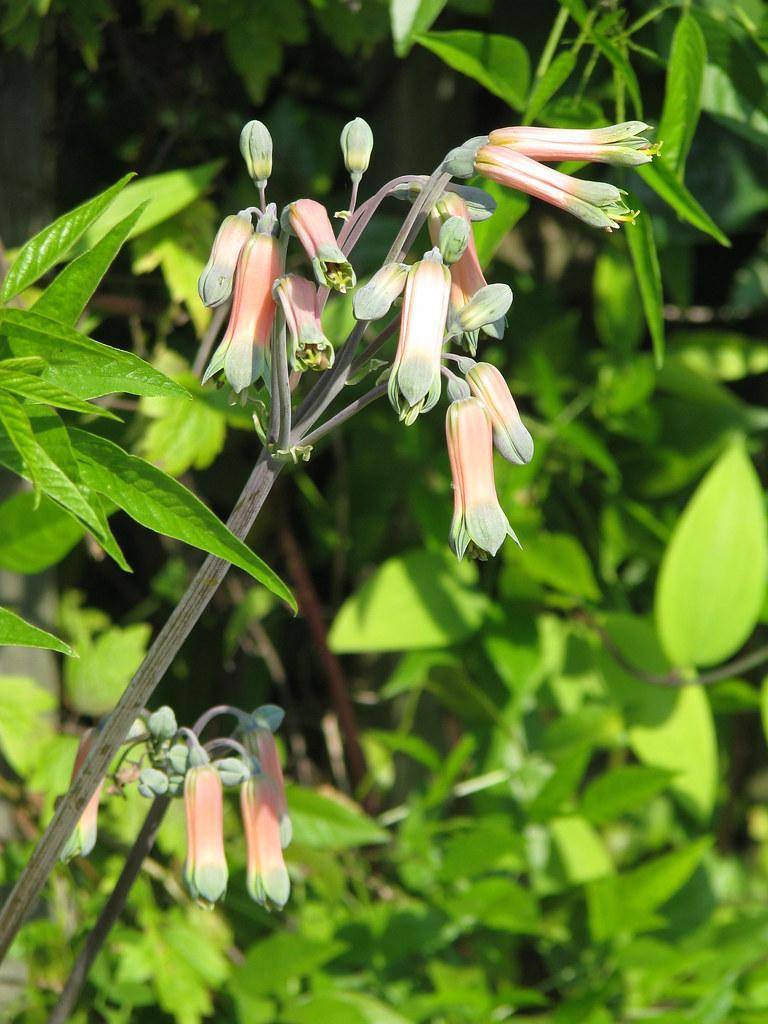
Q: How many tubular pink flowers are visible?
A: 14